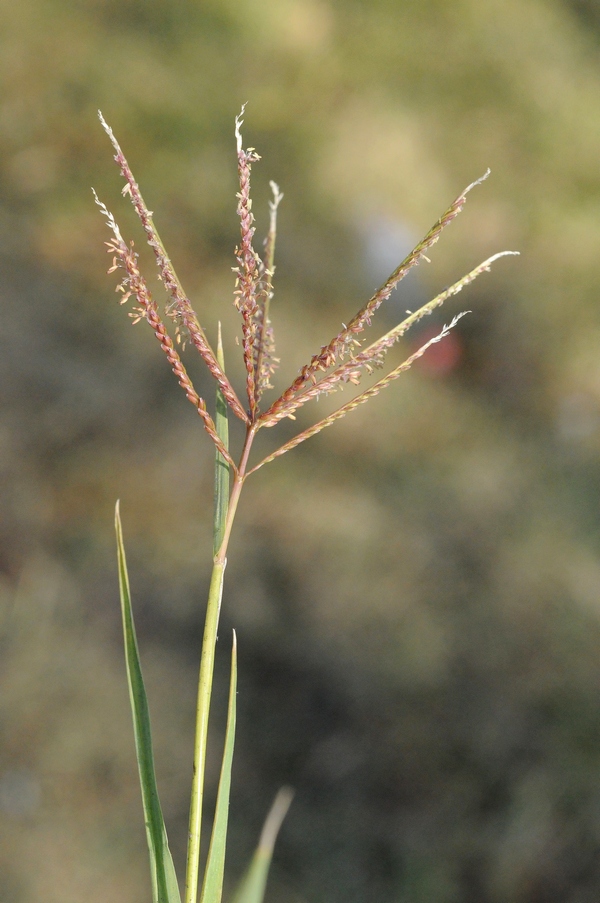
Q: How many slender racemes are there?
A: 7